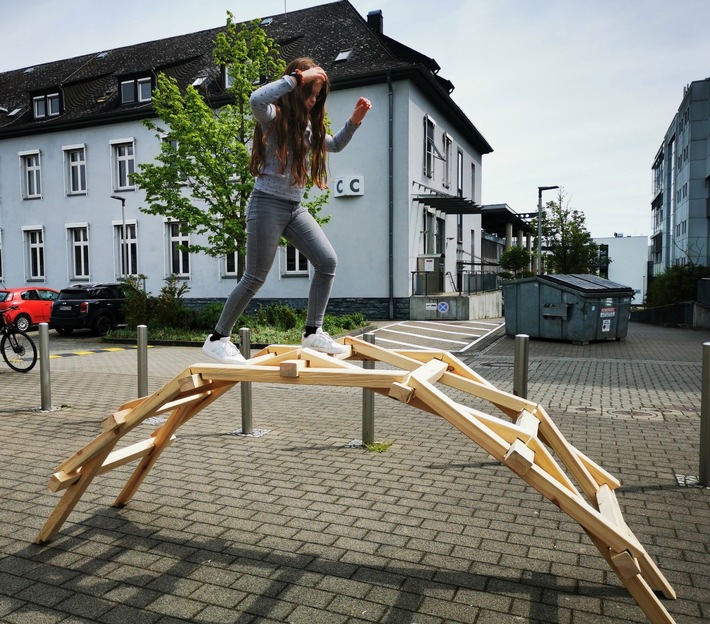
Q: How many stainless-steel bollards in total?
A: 6